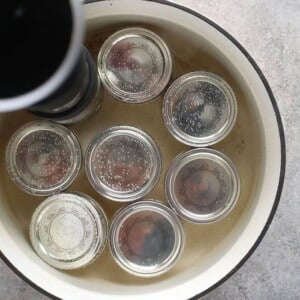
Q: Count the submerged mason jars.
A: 7